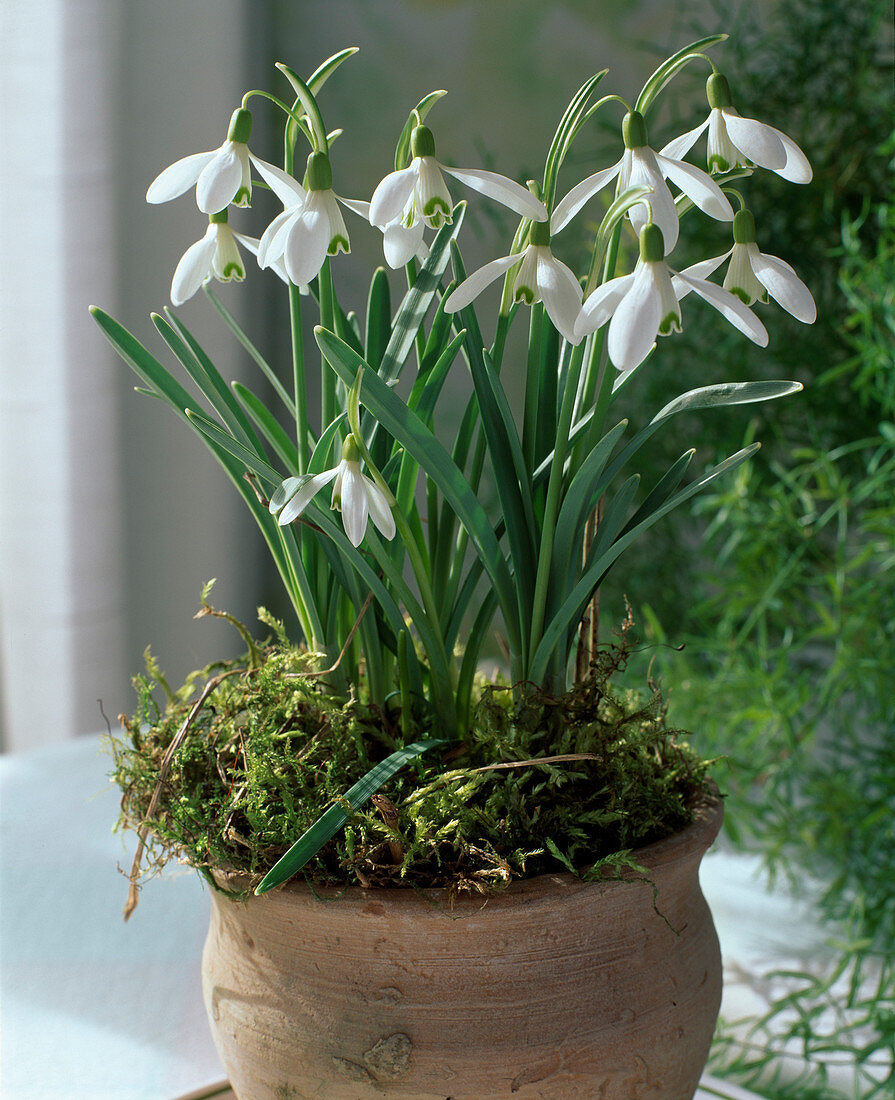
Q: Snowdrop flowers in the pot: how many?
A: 10